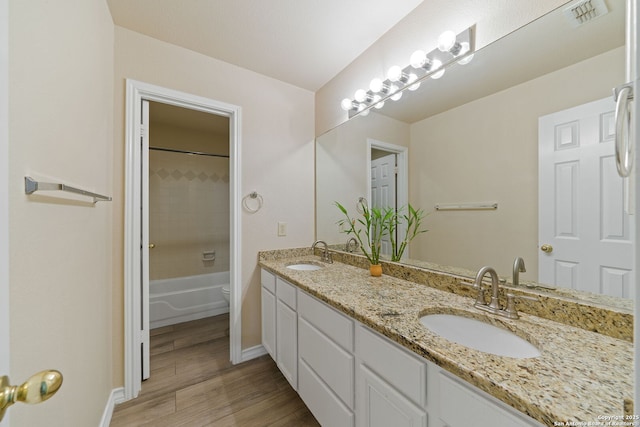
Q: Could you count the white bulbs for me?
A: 6